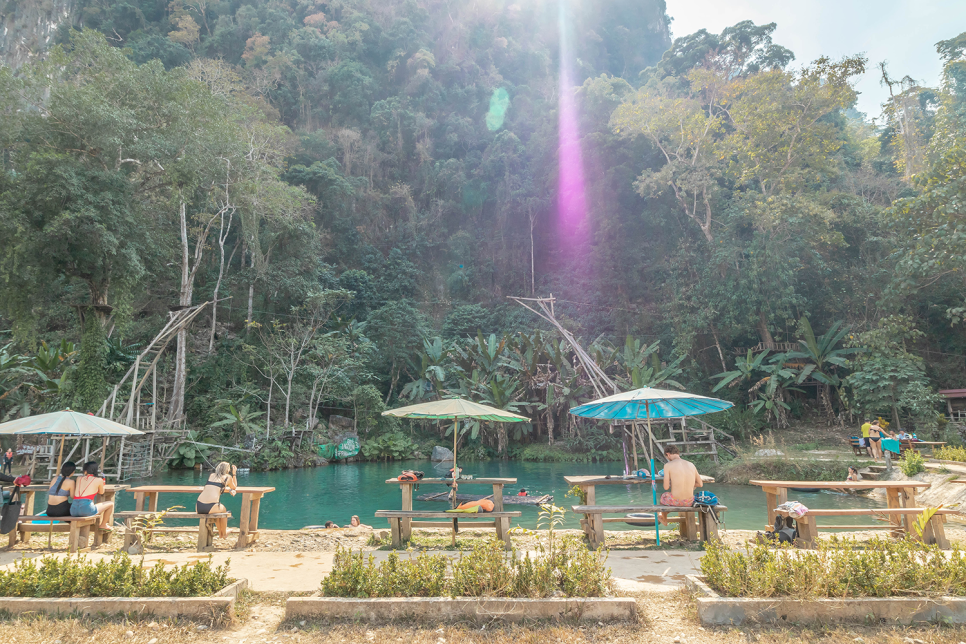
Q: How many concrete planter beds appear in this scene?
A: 3